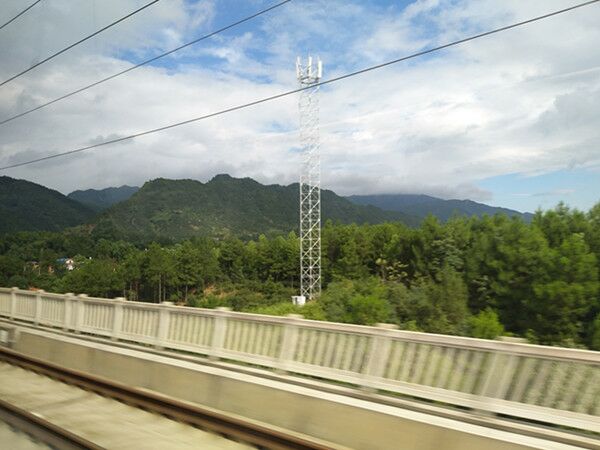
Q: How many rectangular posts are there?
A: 10